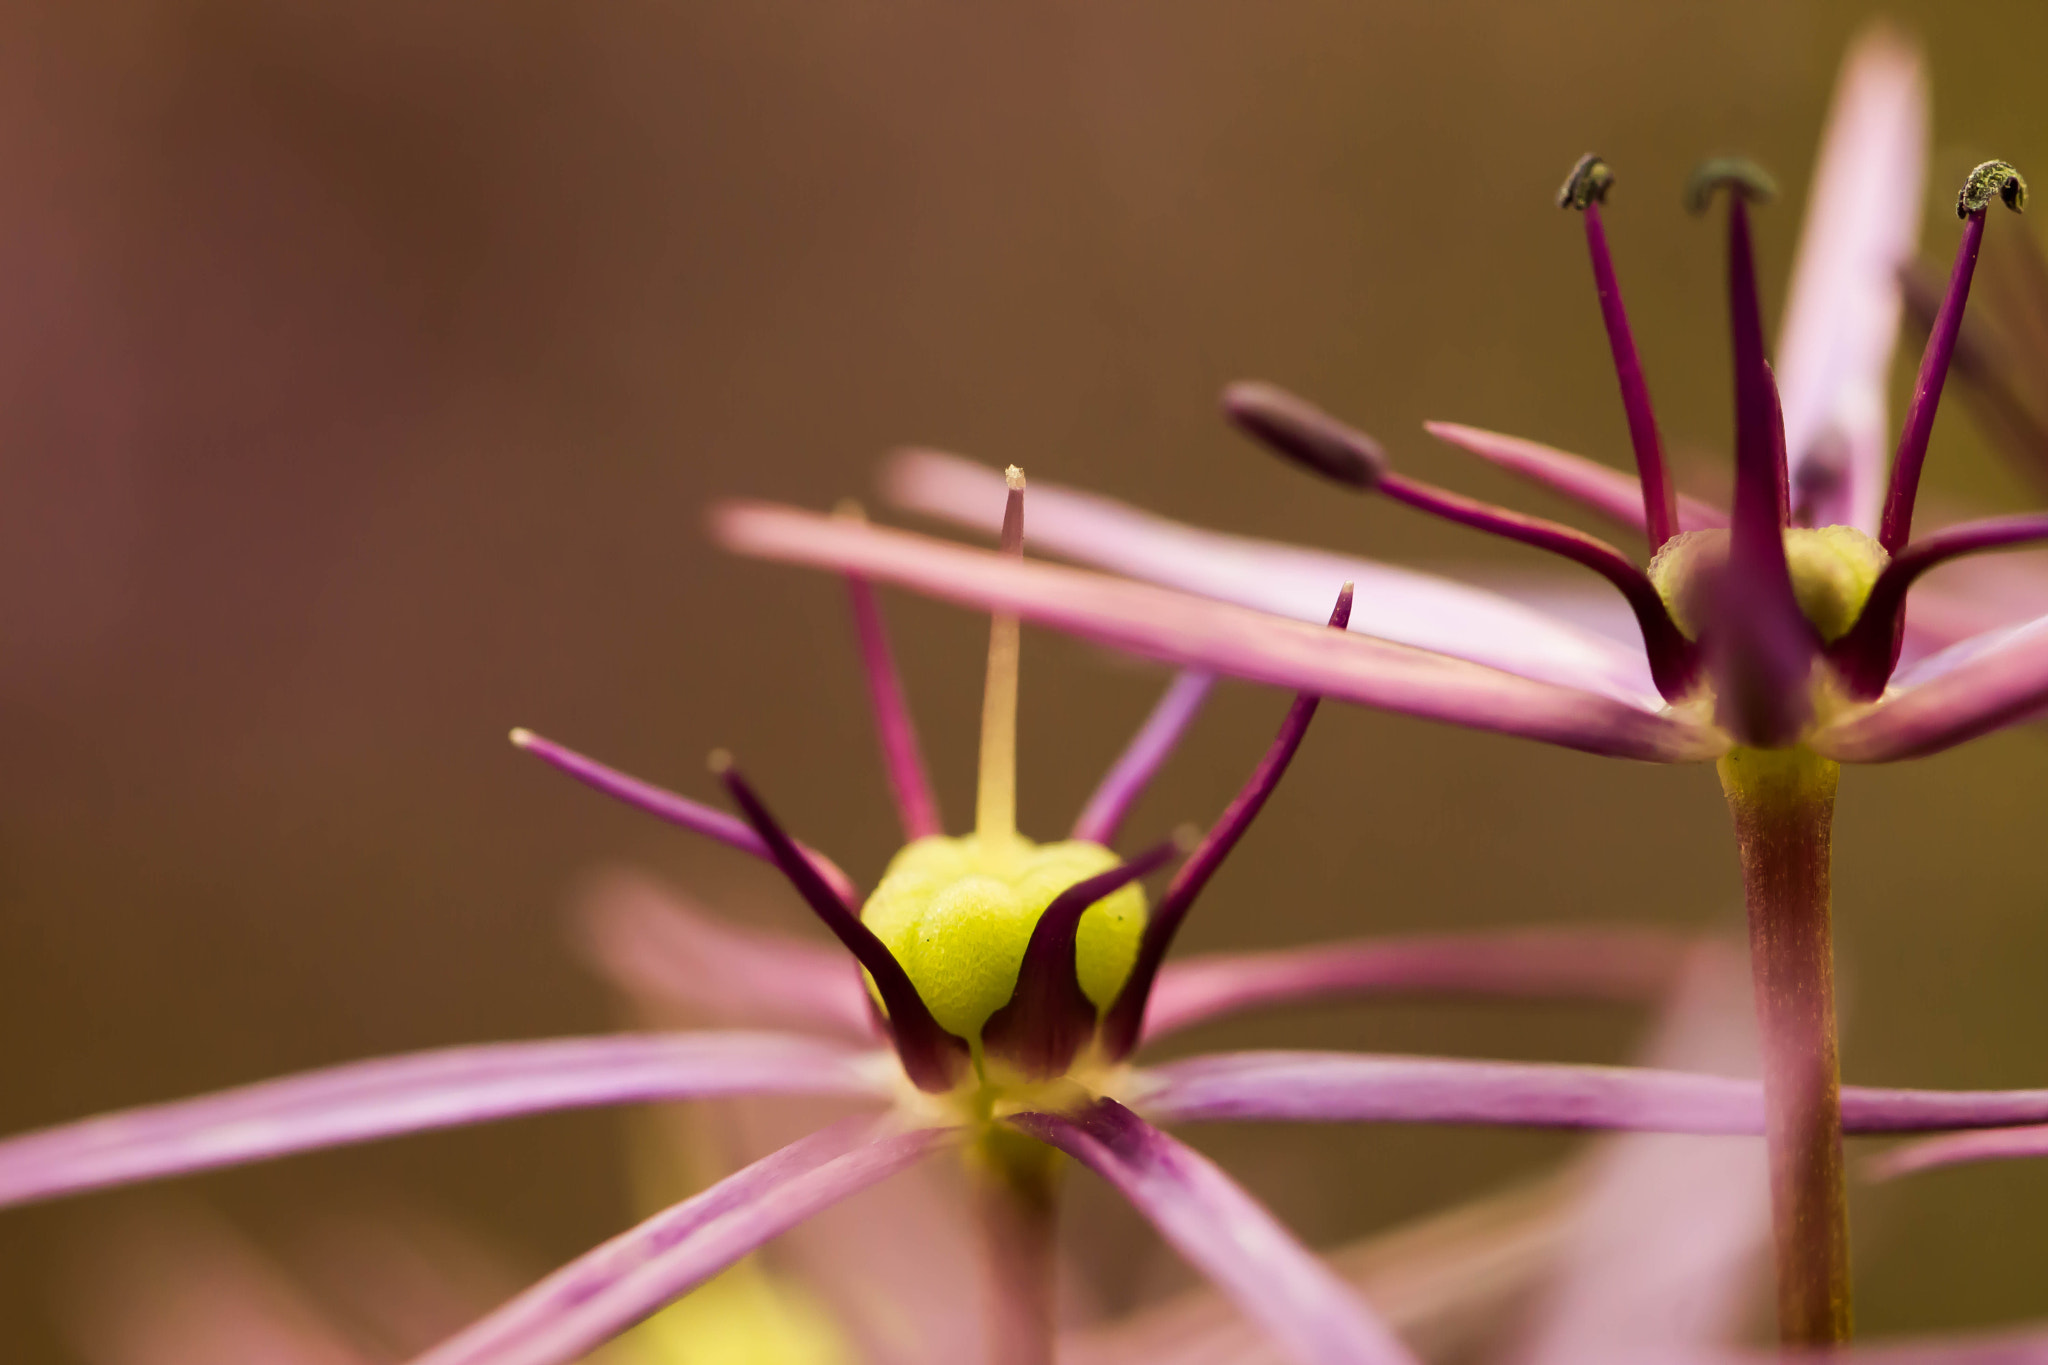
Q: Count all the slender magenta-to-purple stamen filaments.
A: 11